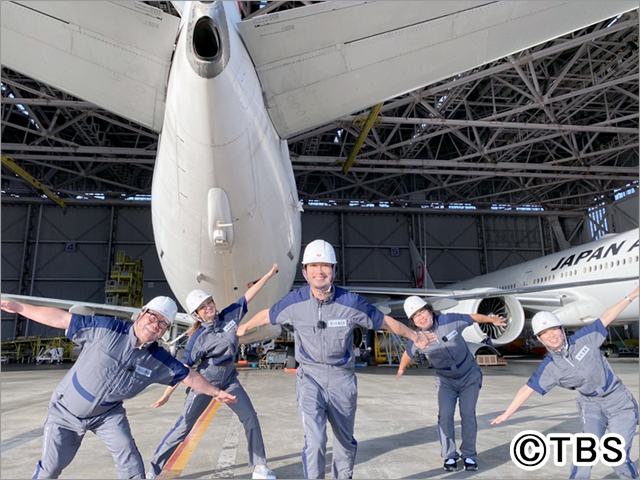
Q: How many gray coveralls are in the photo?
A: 5